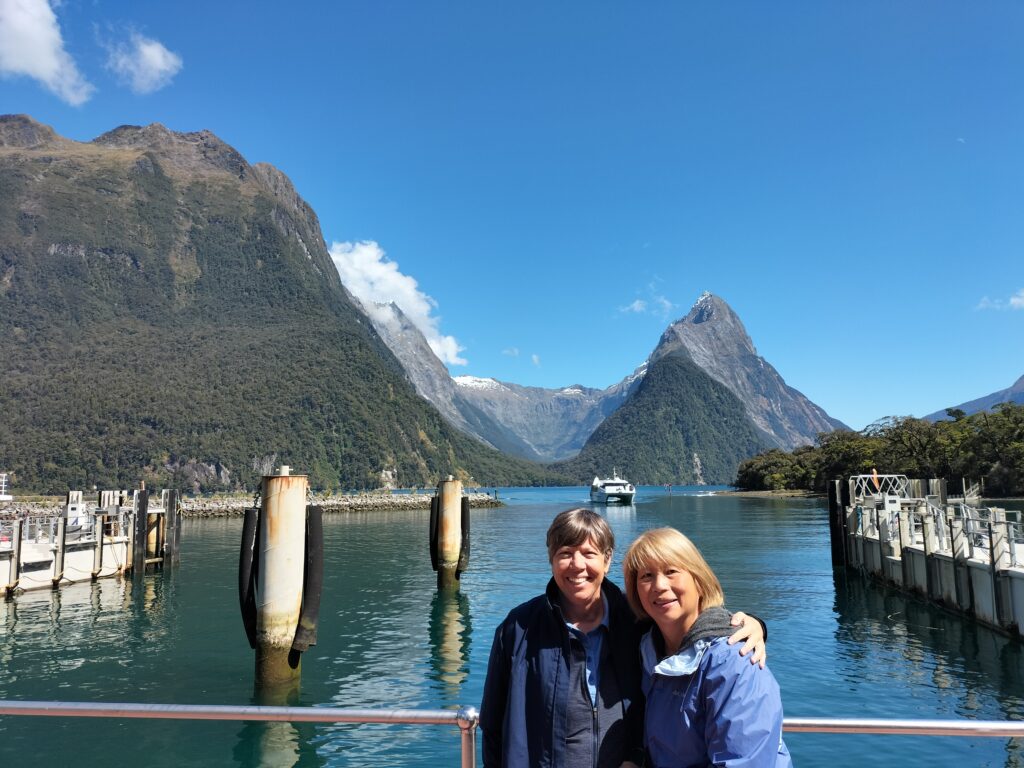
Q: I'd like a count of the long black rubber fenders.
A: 4